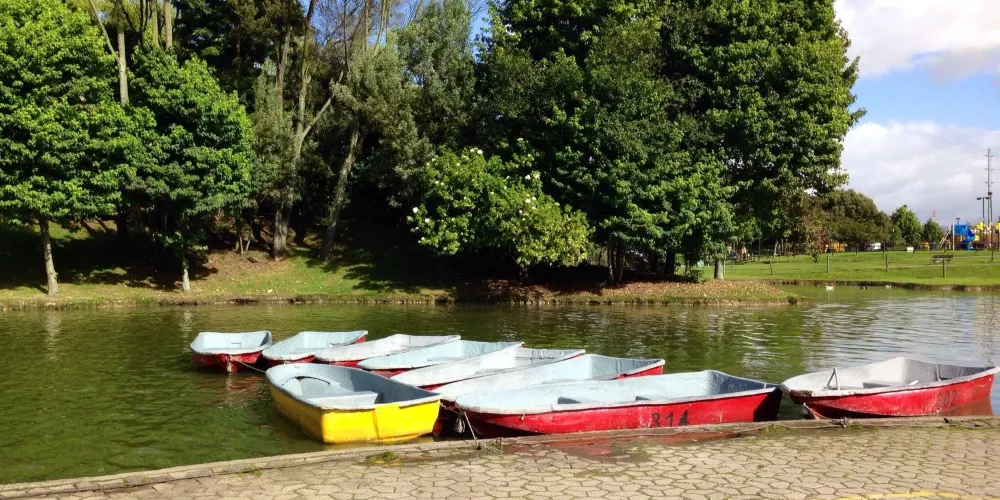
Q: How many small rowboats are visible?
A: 9